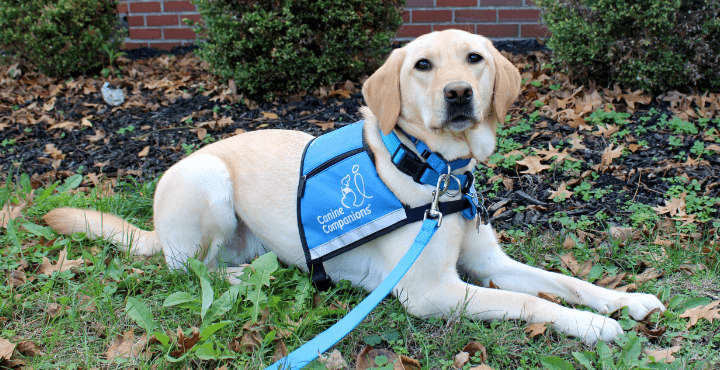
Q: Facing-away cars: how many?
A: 0